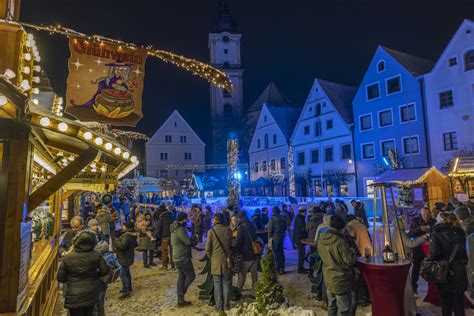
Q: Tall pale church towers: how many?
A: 1